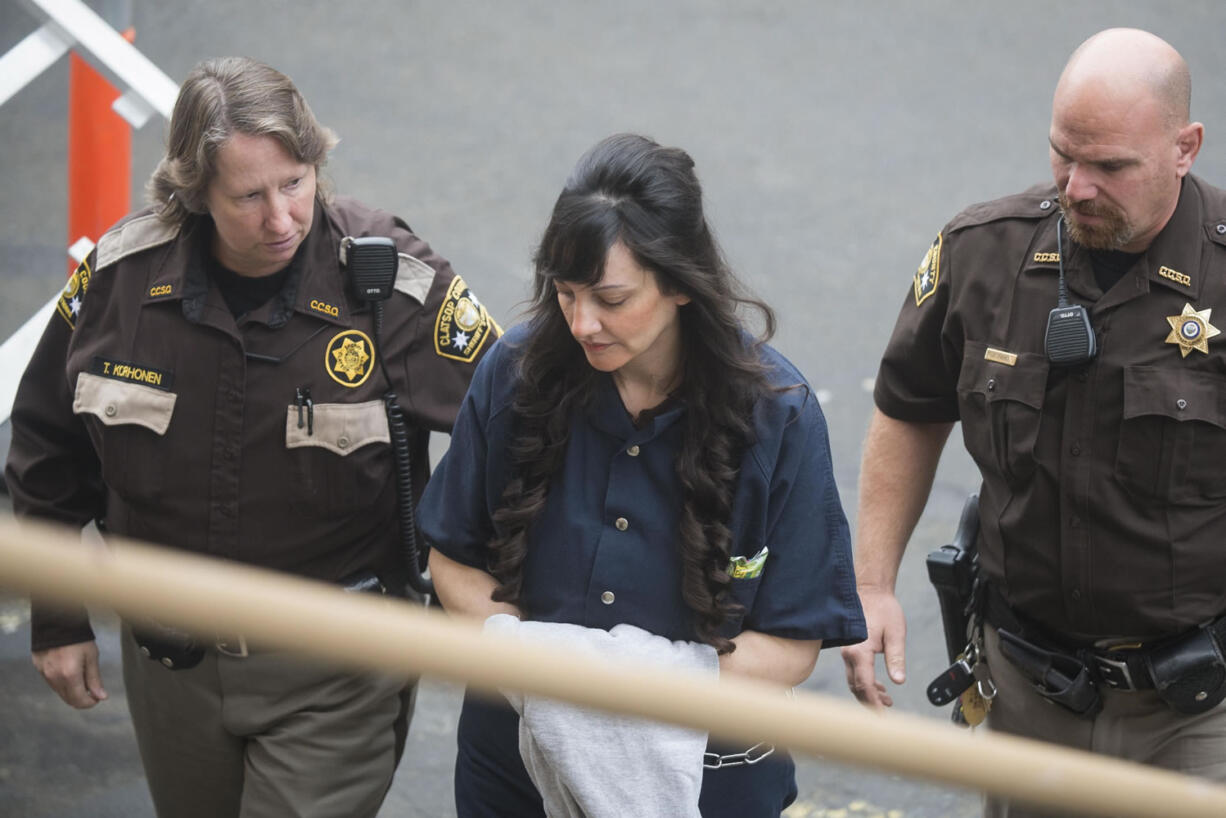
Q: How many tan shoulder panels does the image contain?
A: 2